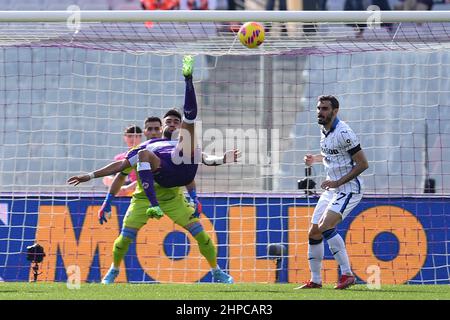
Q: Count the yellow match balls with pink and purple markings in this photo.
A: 1